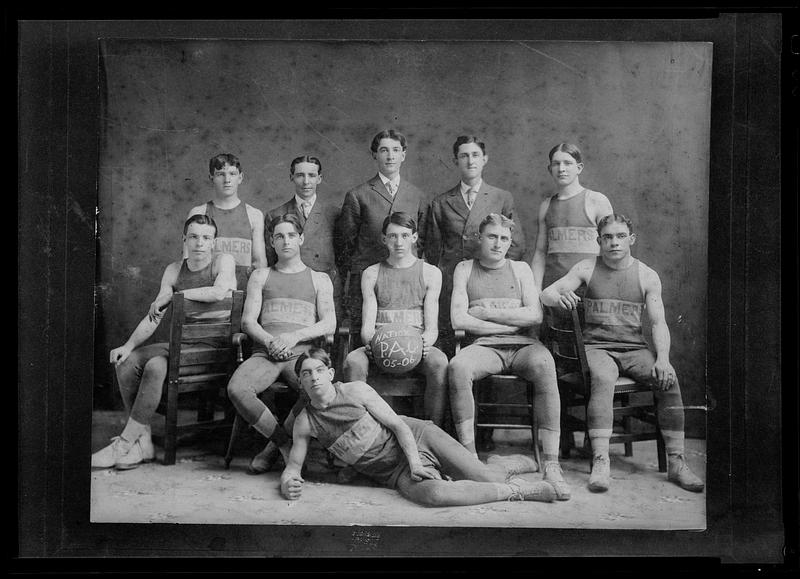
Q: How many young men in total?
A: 11